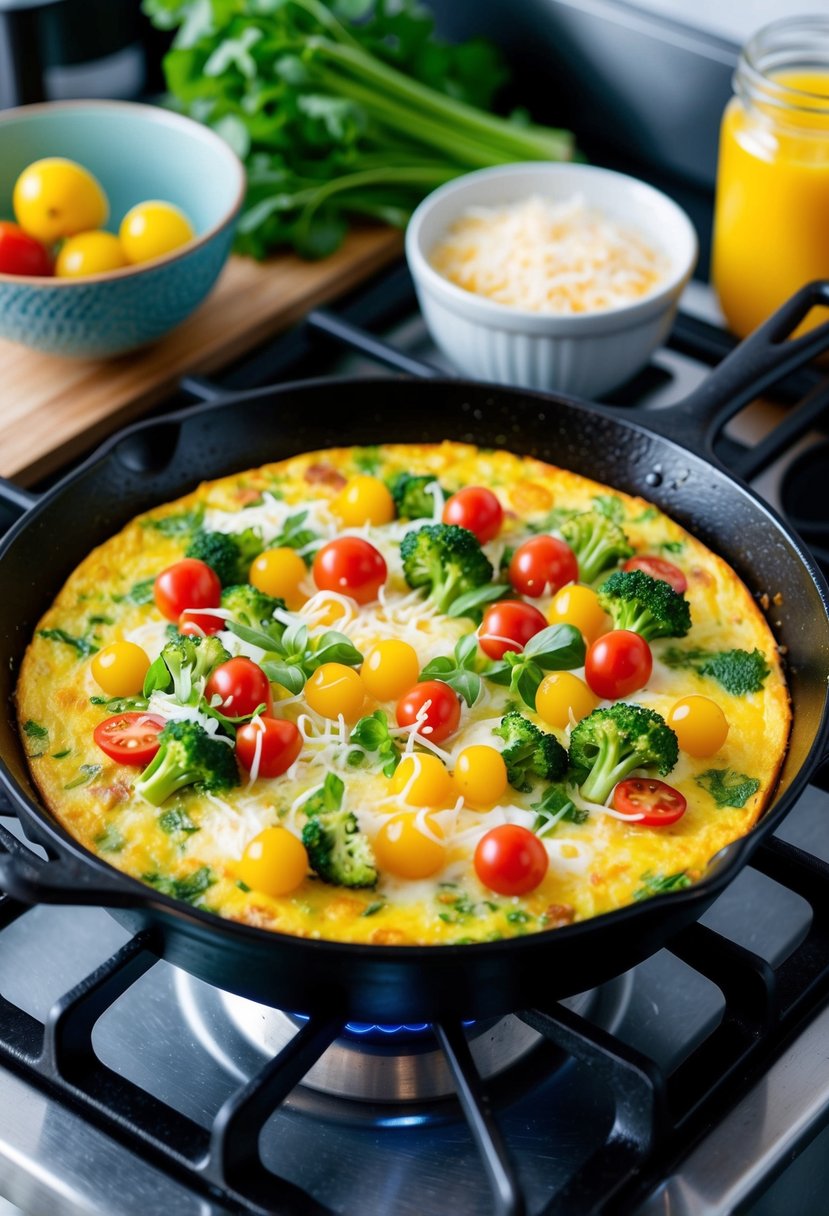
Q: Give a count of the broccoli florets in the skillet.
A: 11